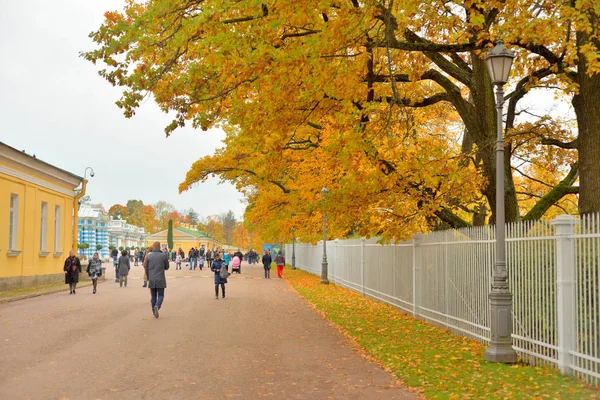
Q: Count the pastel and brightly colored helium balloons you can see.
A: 0